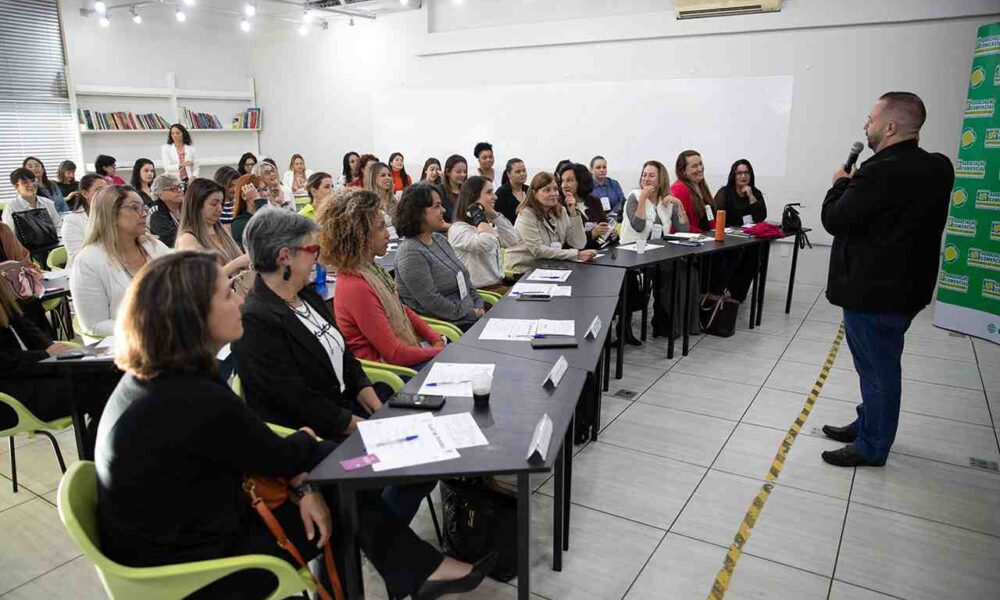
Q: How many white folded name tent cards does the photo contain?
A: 3